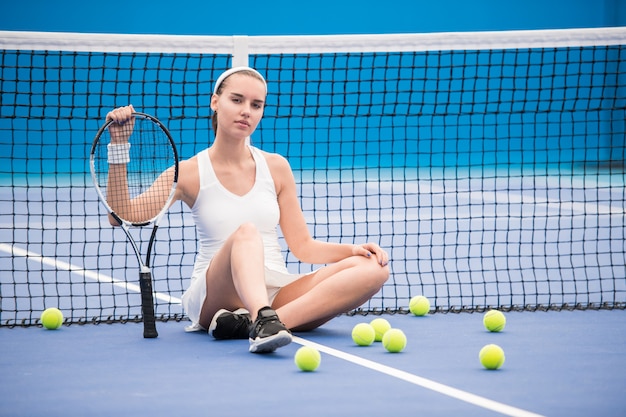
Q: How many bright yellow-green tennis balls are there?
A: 8